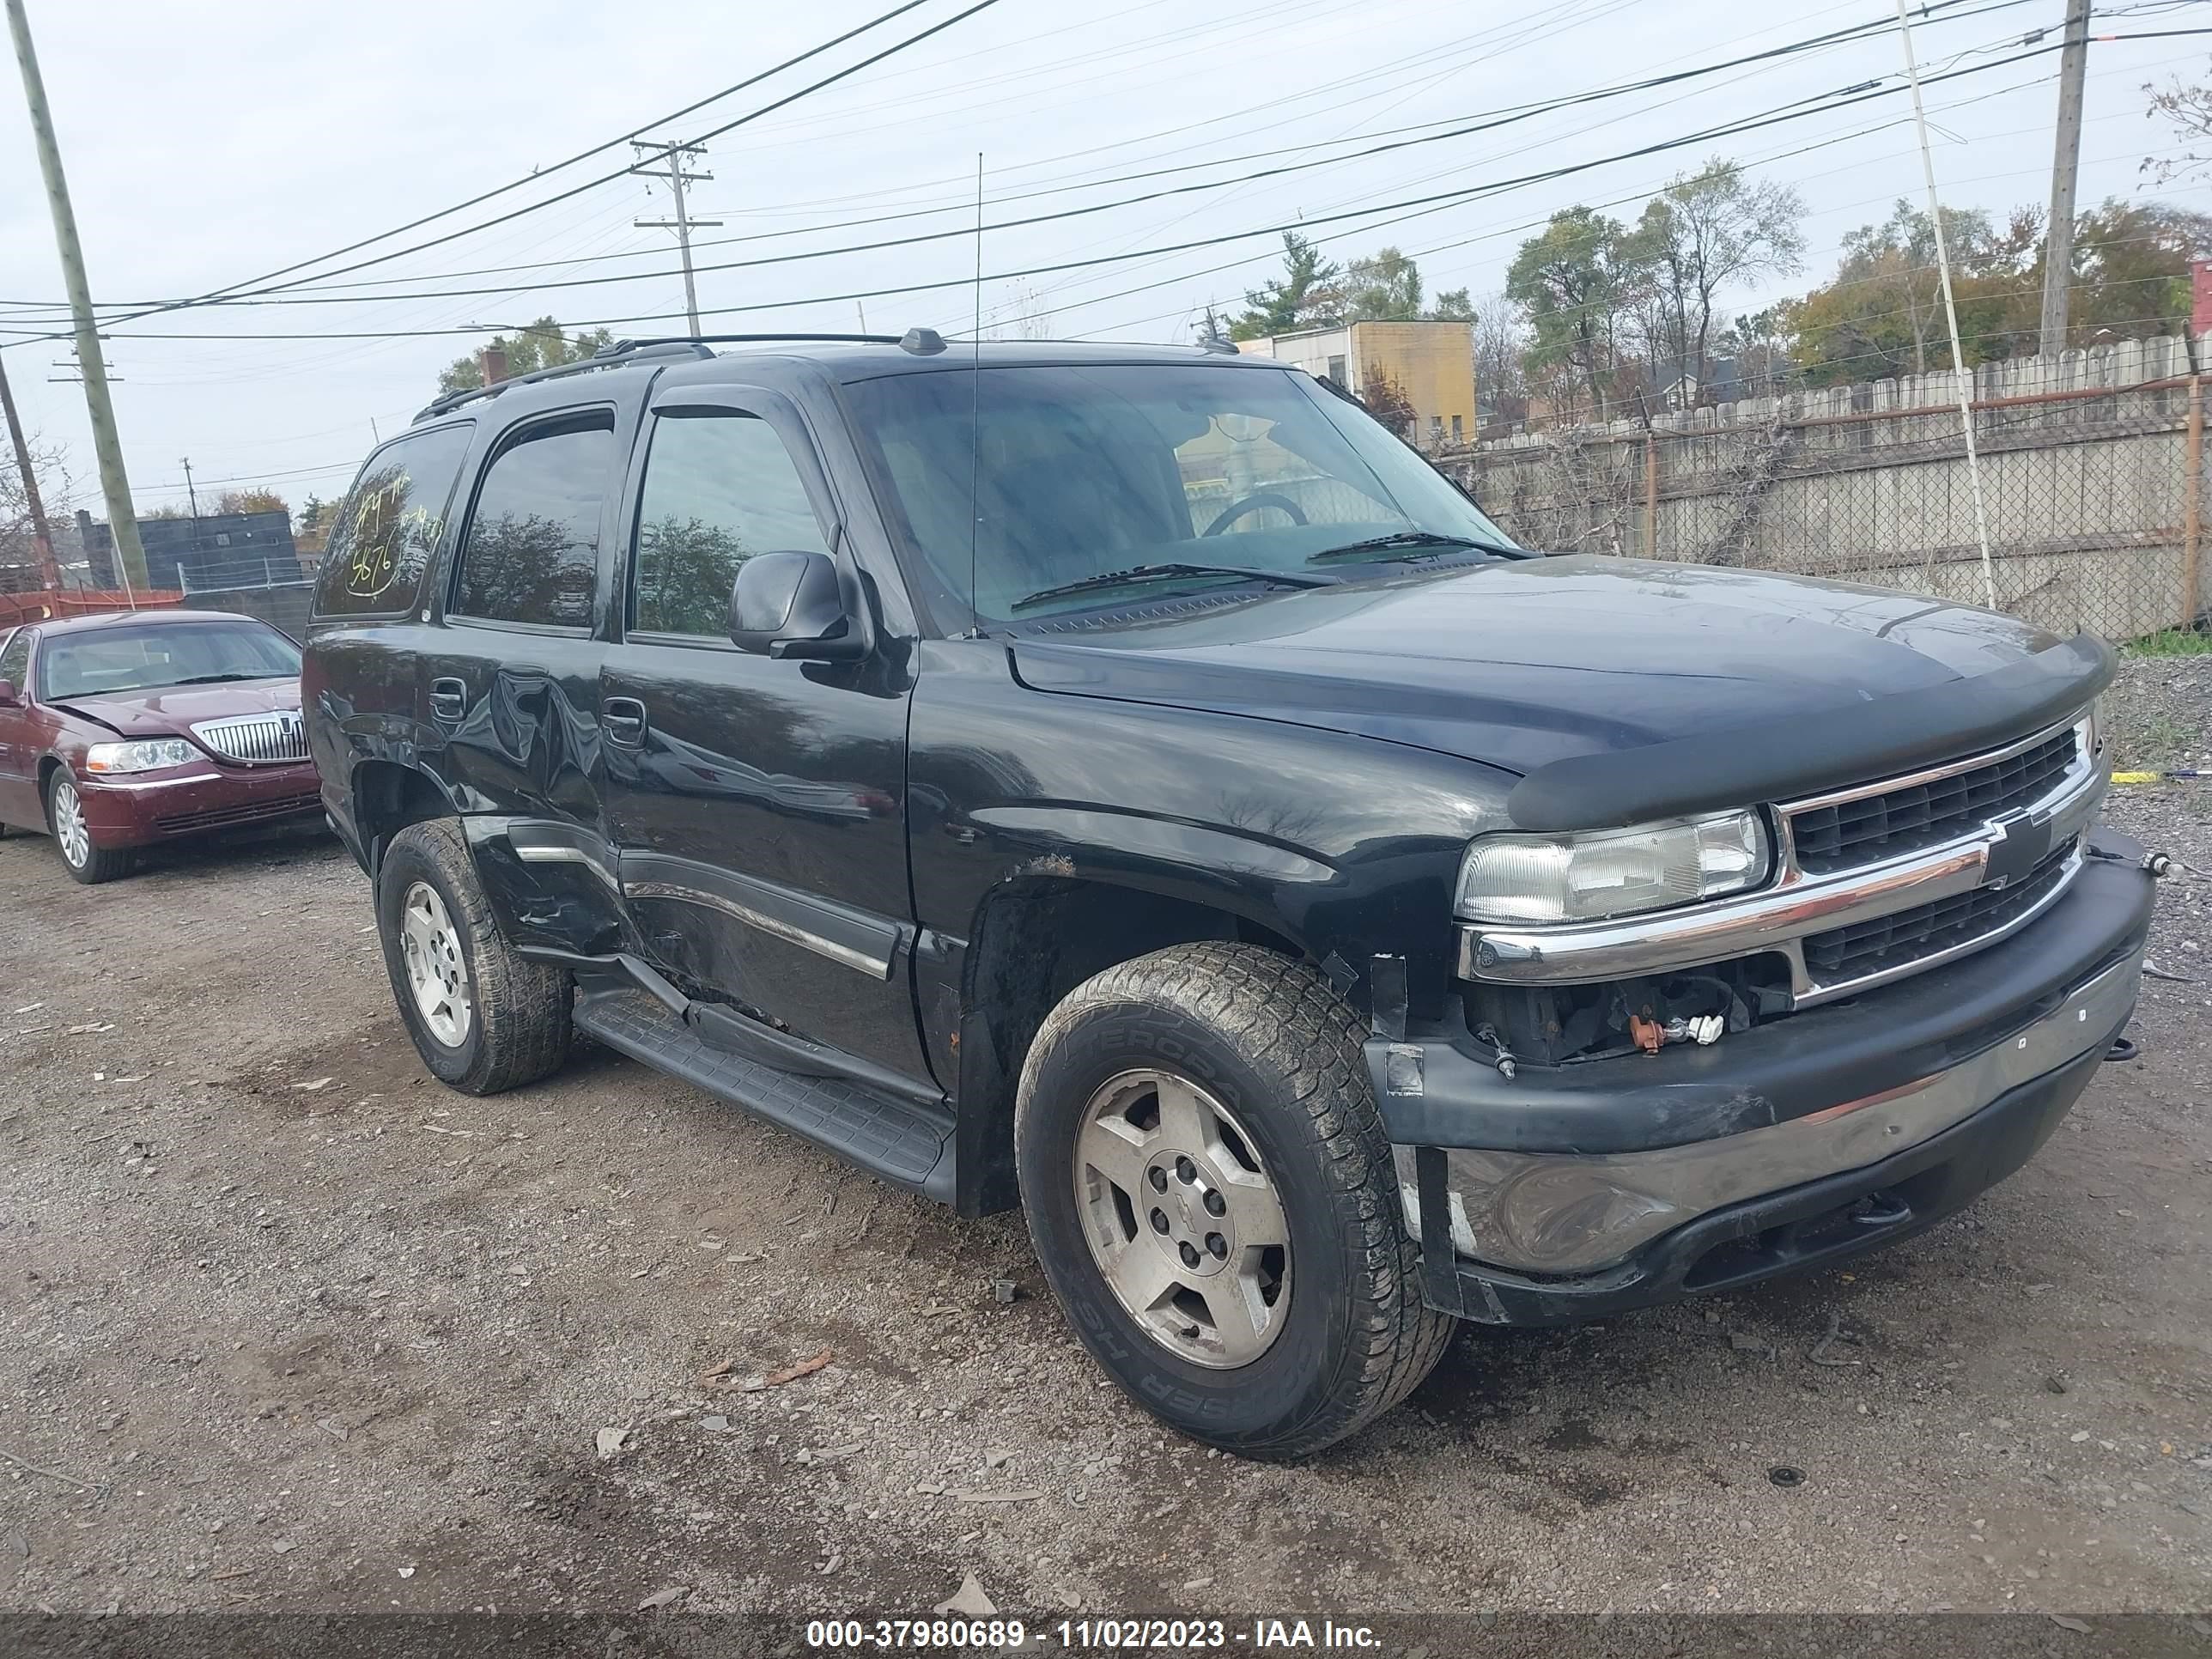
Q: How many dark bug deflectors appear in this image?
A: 1